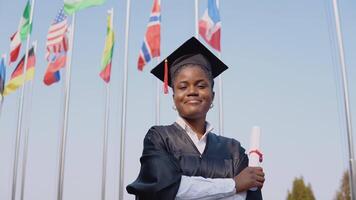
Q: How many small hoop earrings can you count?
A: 2